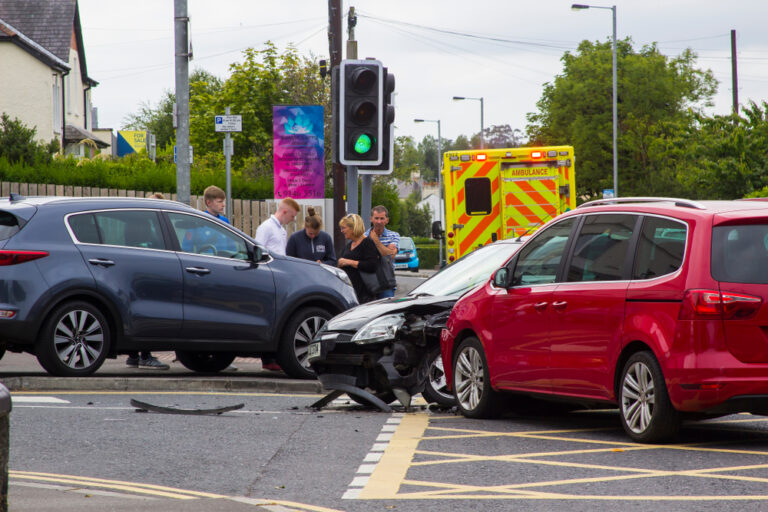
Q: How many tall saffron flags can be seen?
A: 0